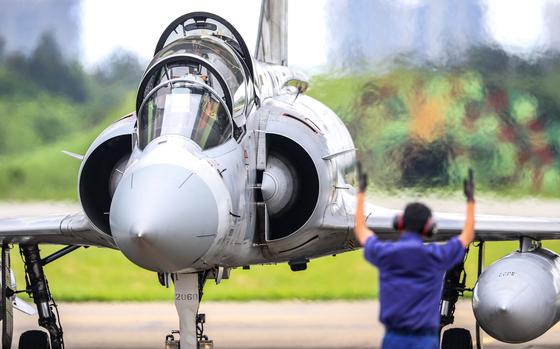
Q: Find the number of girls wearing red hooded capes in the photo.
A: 0